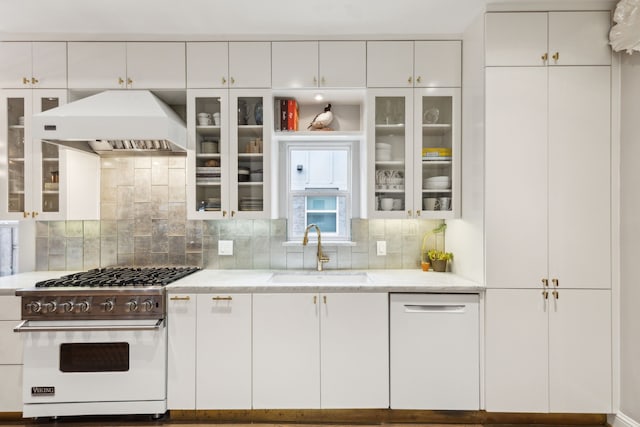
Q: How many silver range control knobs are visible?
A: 7